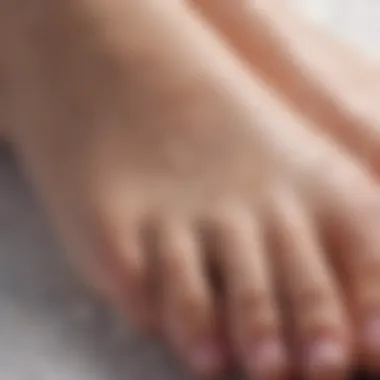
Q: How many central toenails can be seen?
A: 3